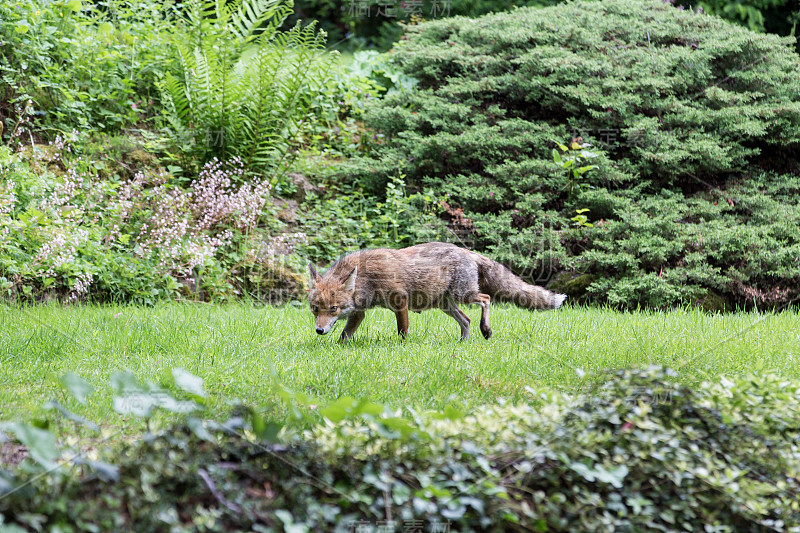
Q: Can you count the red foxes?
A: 1